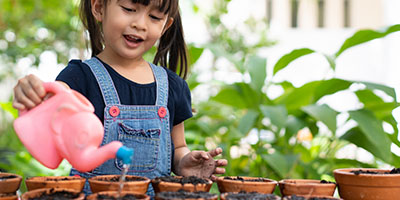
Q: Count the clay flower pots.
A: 13